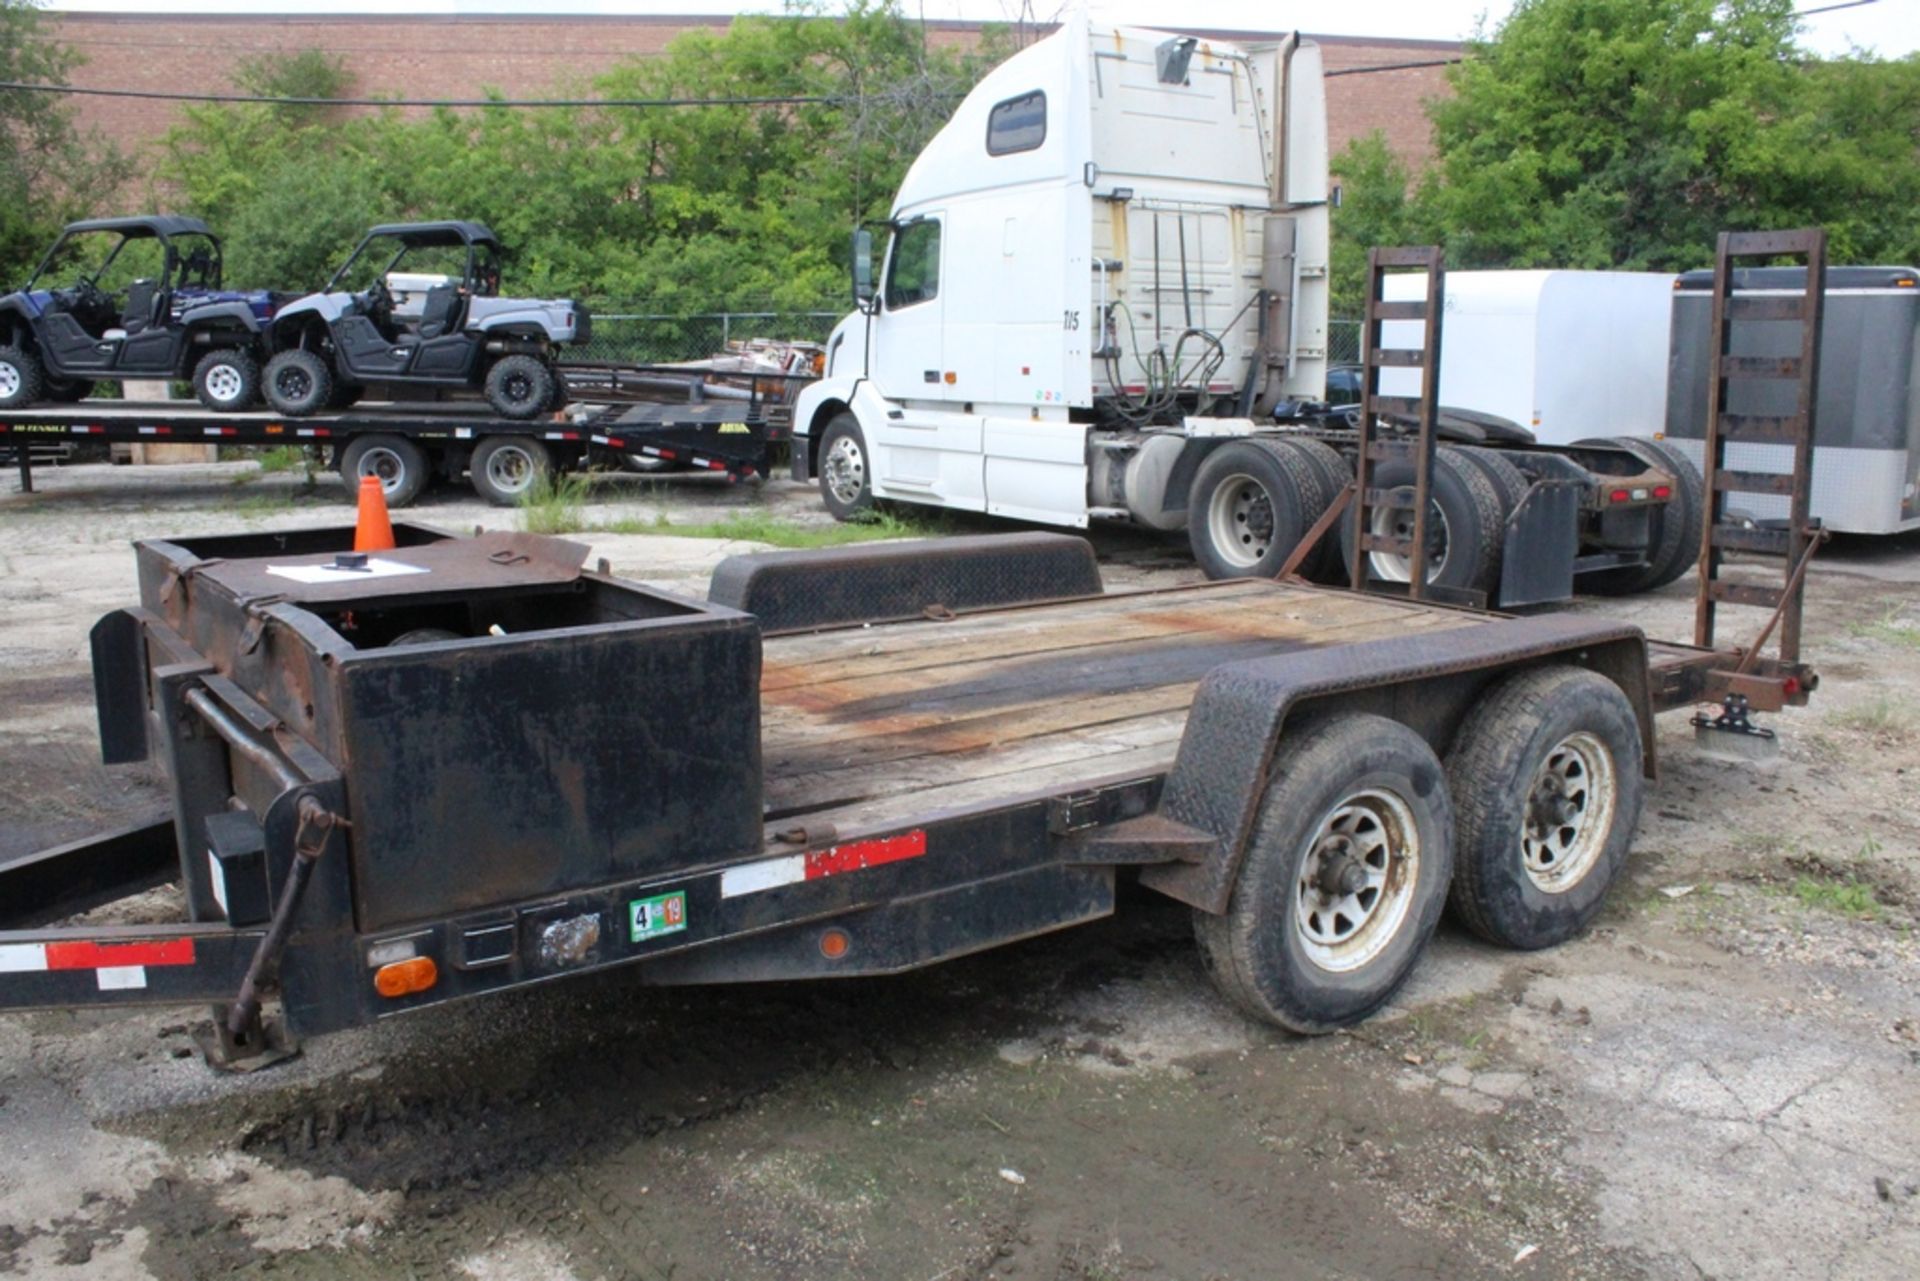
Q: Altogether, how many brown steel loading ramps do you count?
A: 2